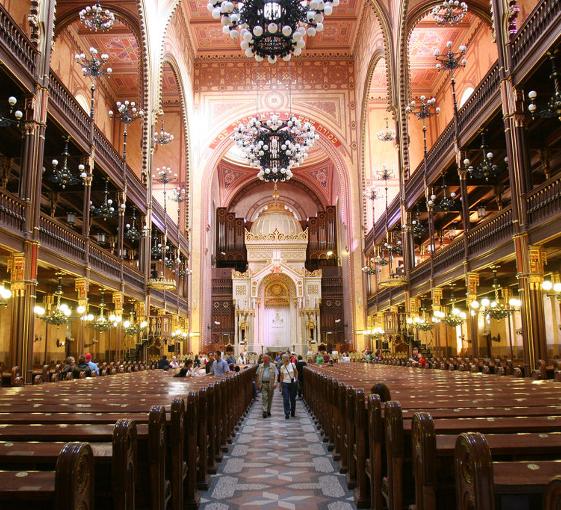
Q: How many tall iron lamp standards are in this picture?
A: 8